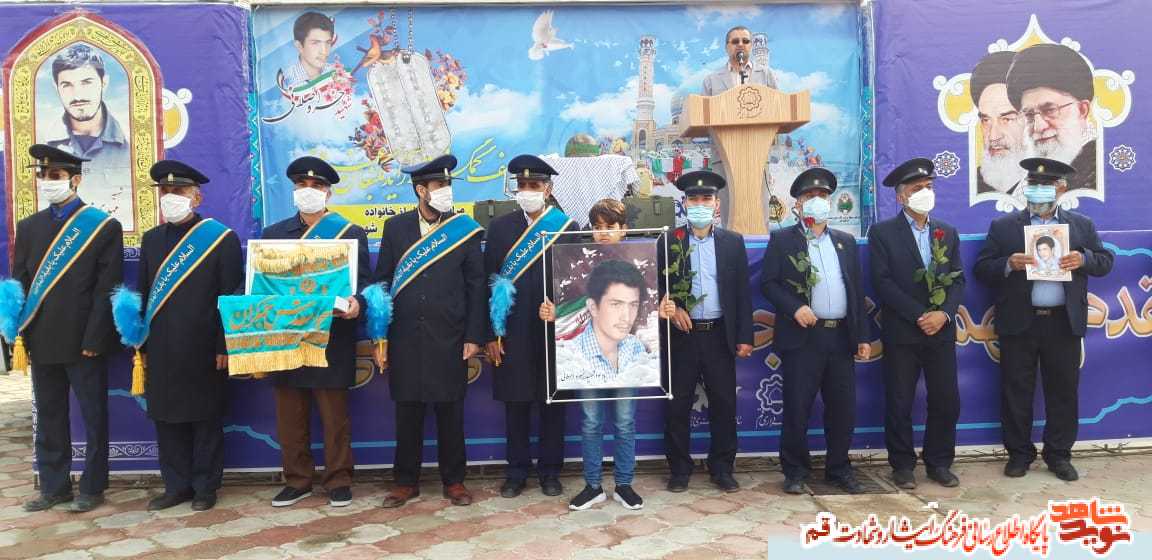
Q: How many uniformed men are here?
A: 9